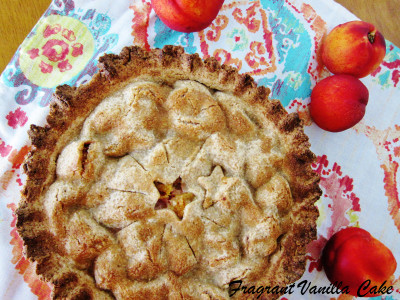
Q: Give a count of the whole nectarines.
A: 4